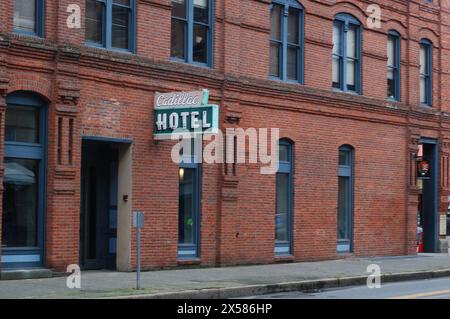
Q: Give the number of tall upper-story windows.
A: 7